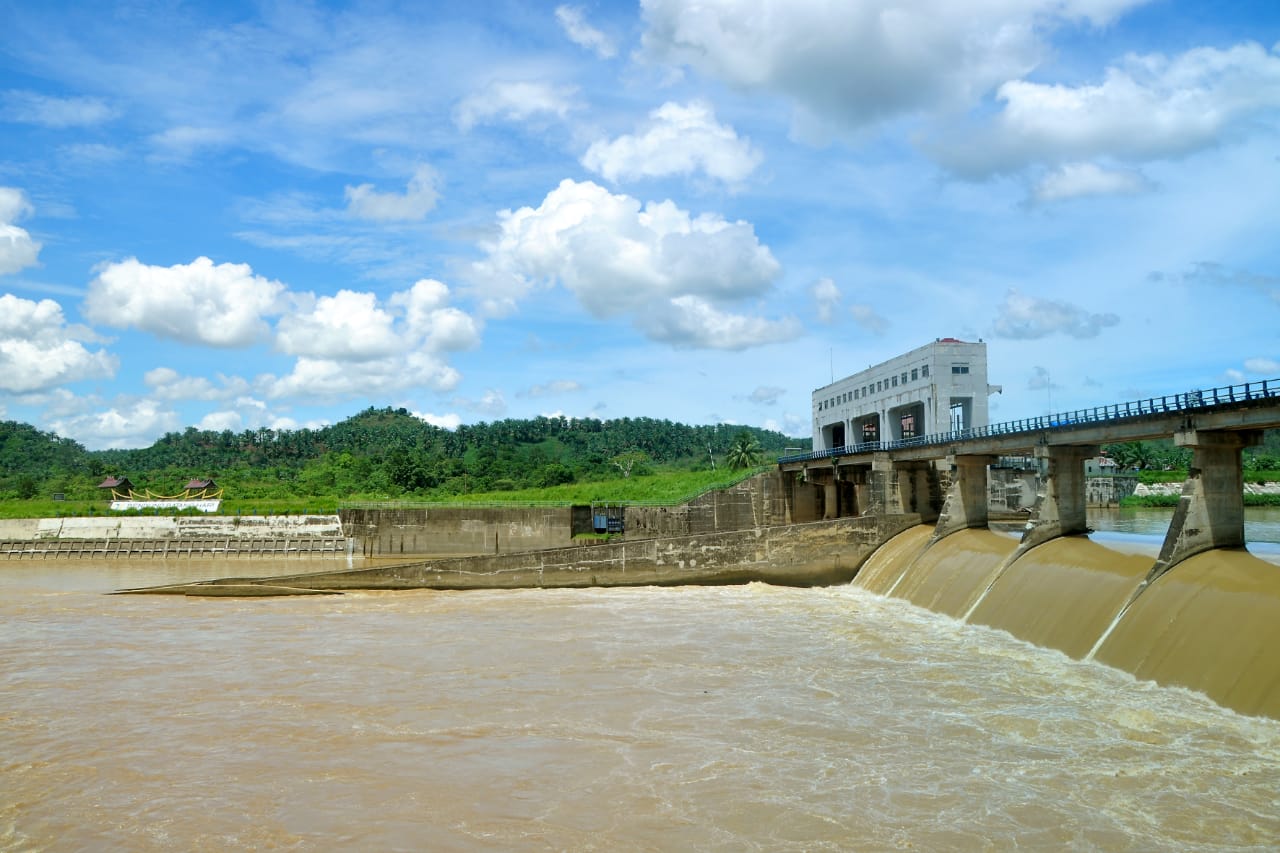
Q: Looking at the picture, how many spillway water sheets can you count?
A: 4